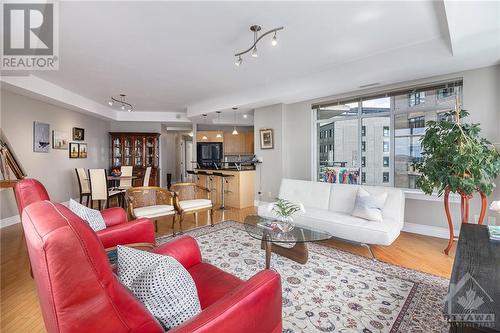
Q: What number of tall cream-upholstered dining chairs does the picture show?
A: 4